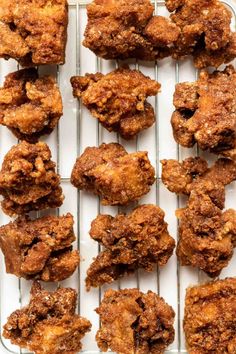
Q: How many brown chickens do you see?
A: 15